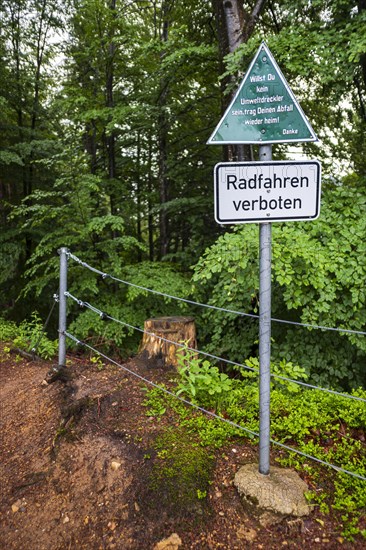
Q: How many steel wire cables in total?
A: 3